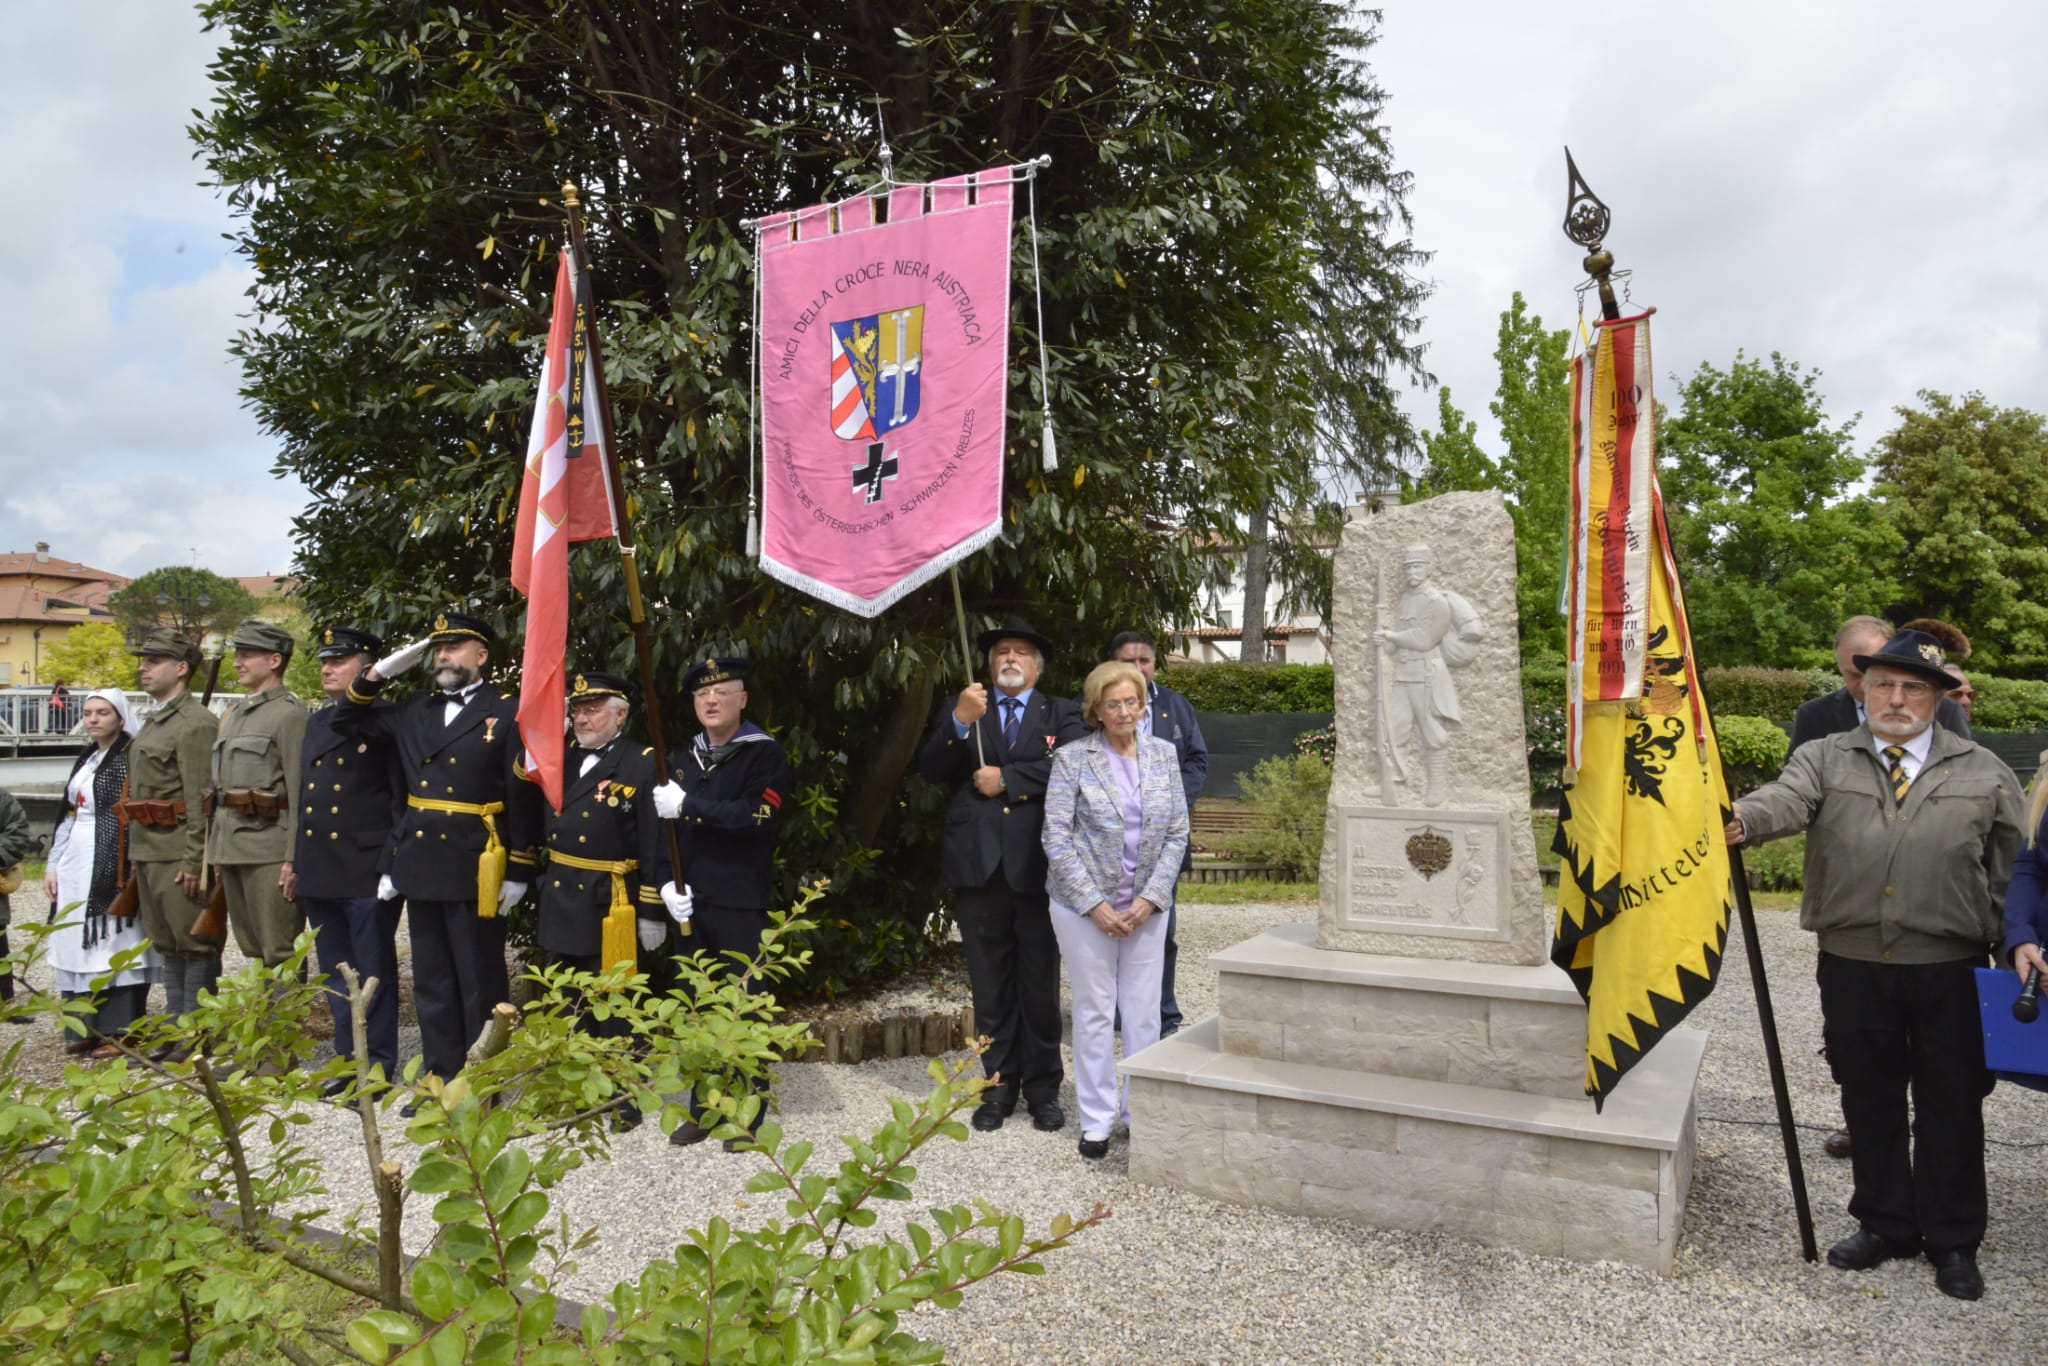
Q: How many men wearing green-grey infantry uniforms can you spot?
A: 2